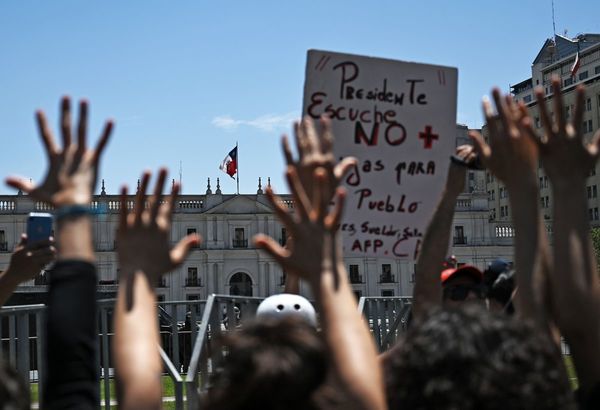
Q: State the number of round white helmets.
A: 1